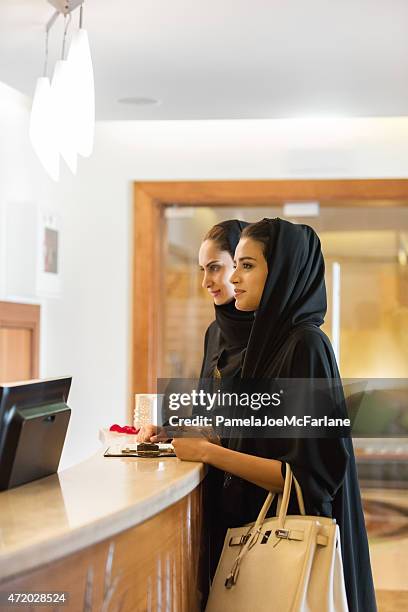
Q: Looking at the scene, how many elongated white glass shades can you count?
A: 3